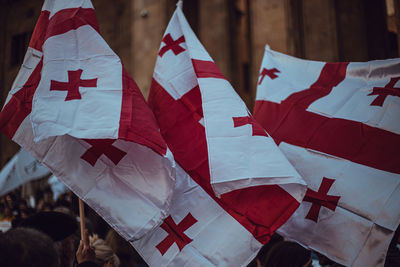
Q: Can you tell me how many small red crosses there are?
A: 8